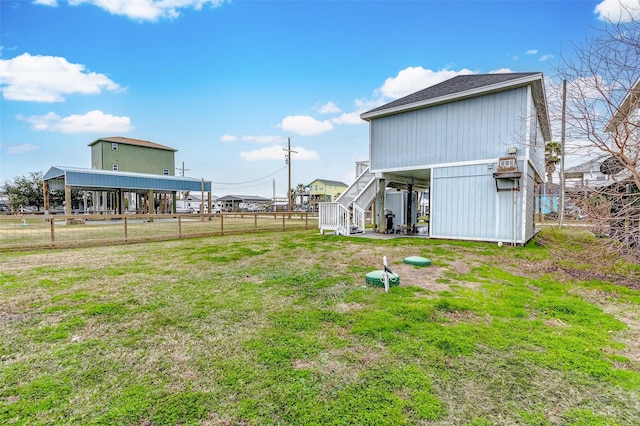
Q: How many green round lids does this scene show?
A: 2